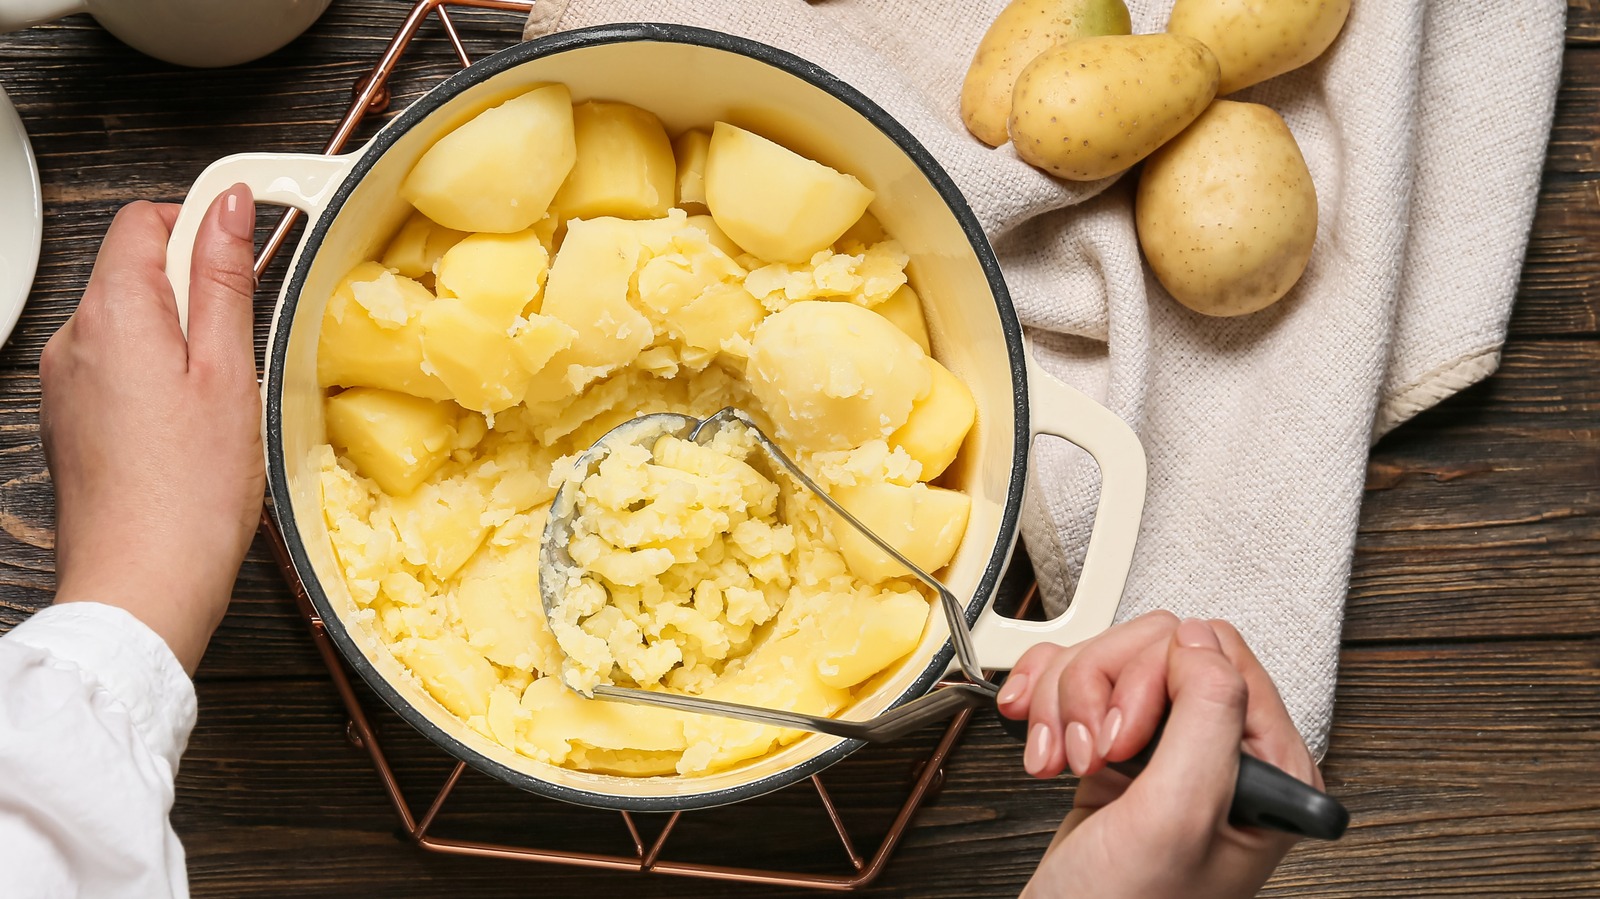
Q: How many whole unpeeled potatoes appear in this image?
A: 4